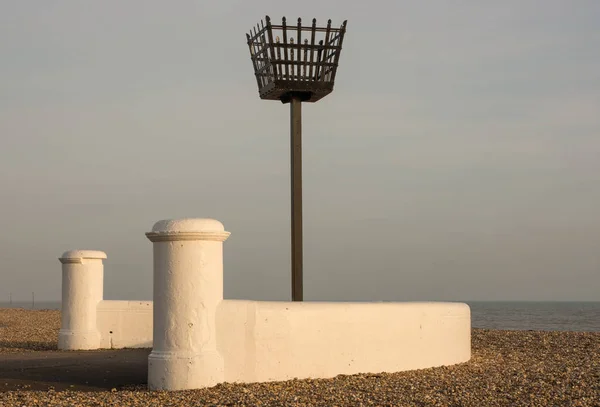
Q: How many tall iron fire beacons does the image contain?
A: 1